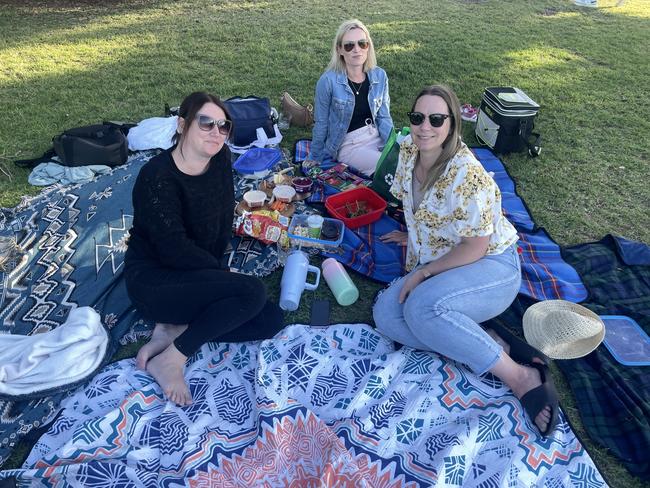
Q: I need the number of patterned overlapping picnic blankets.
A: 4